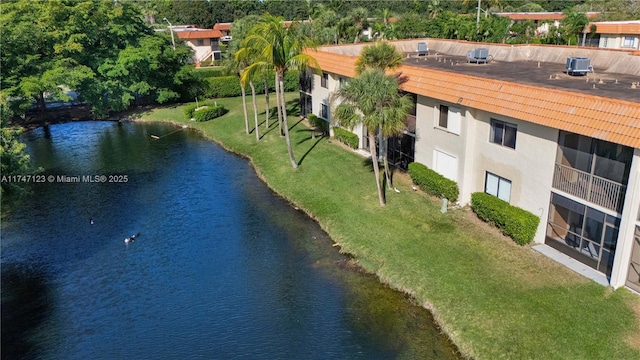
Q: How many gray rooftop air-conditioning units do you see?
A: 3